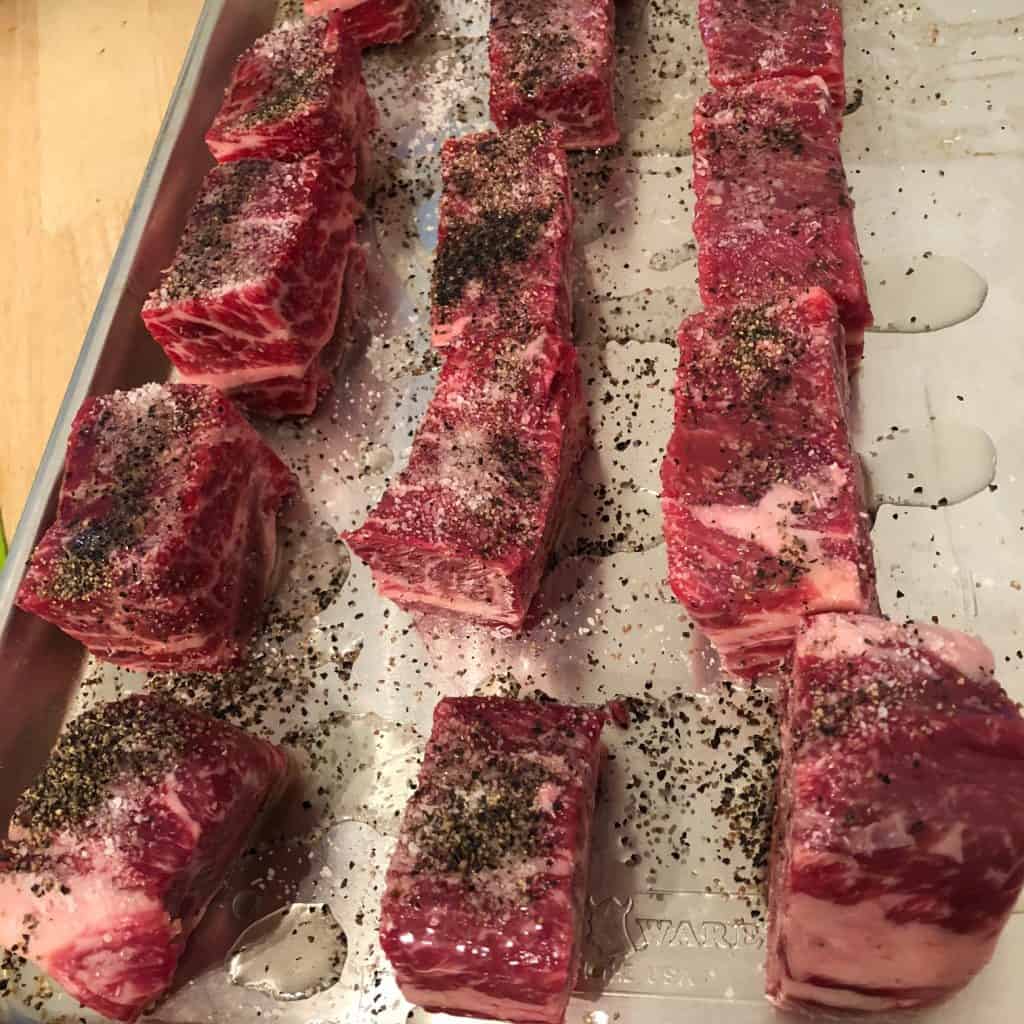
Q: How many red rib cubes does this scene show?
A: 13